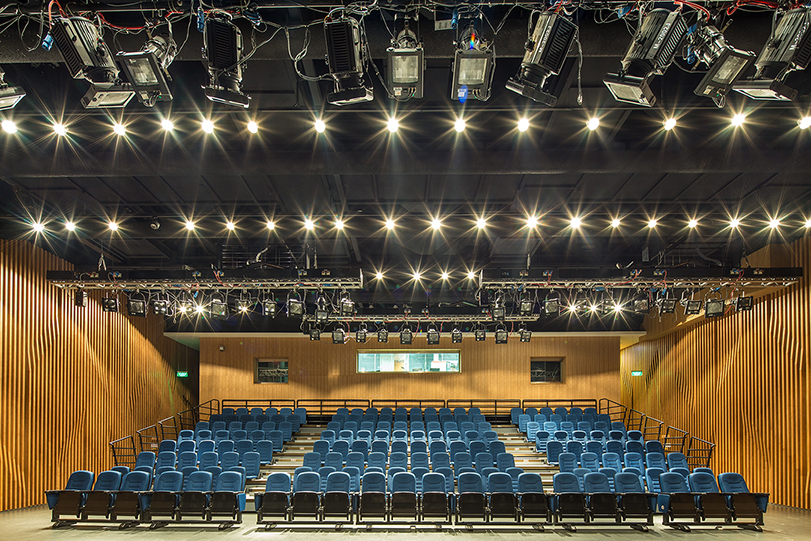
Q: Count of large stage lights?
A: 11